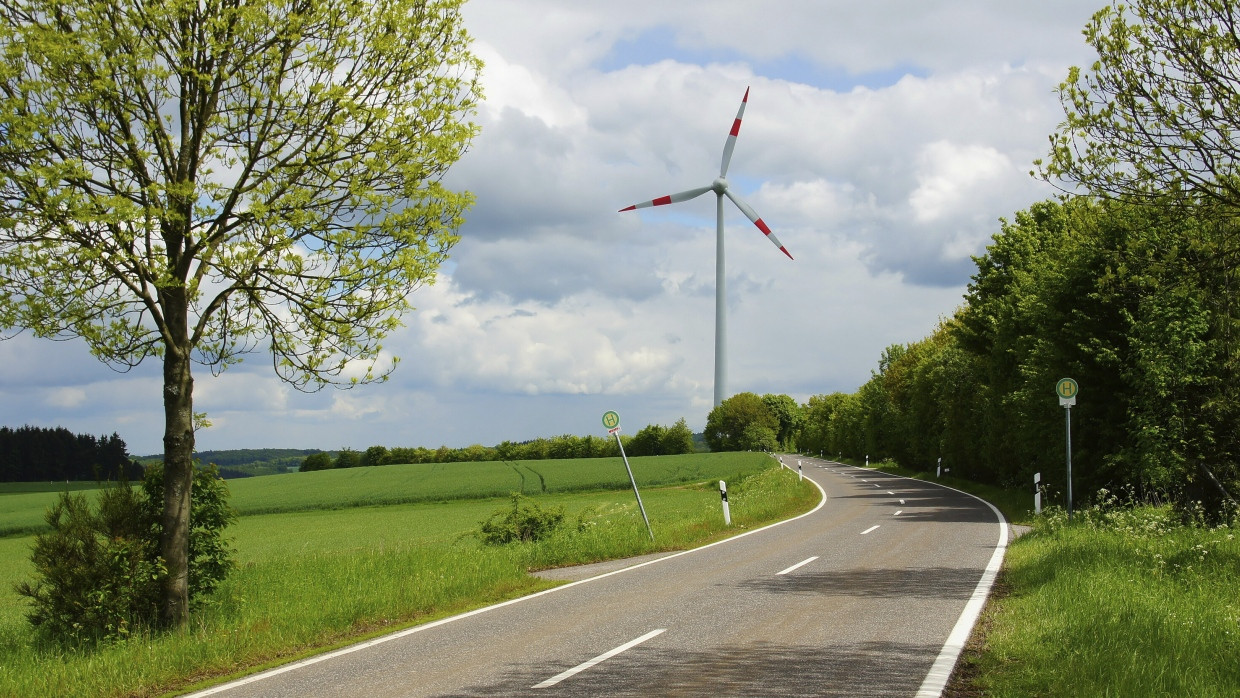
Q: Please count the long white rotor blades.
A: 3